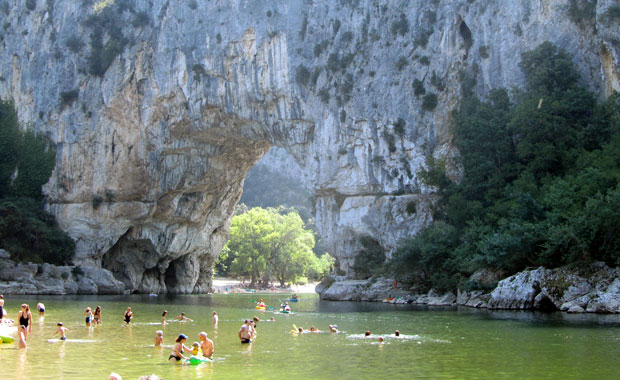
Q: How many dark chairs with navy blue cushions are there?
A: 0